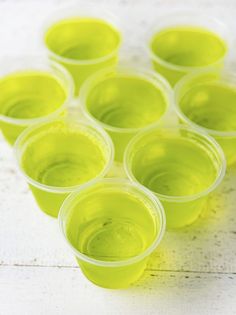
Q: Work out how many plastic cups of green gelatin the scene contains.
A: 8